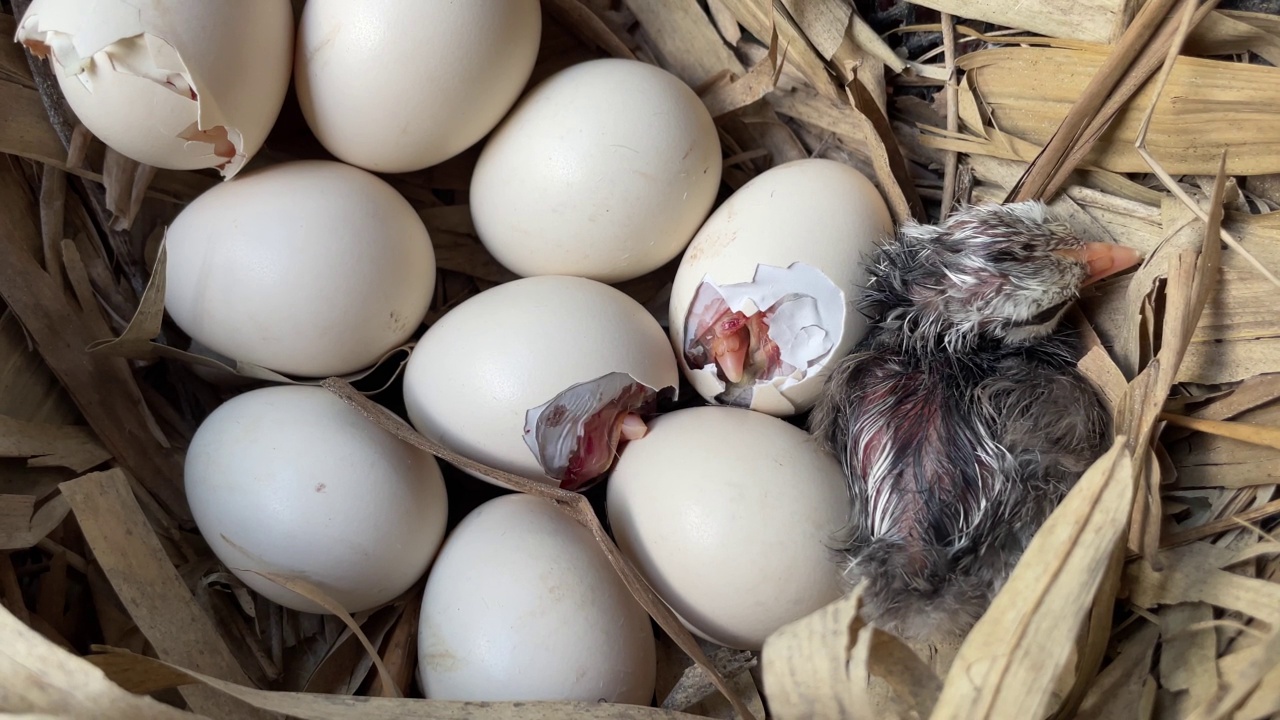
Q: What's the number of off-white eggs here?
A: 9